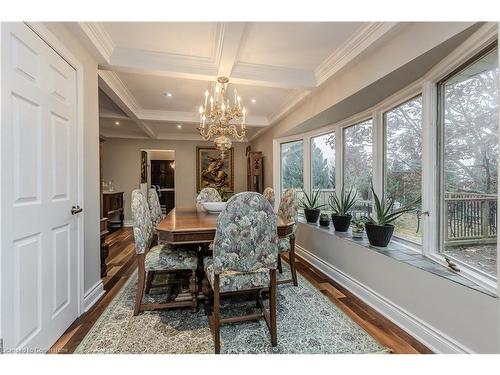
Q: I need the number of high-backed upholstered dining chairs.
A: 6